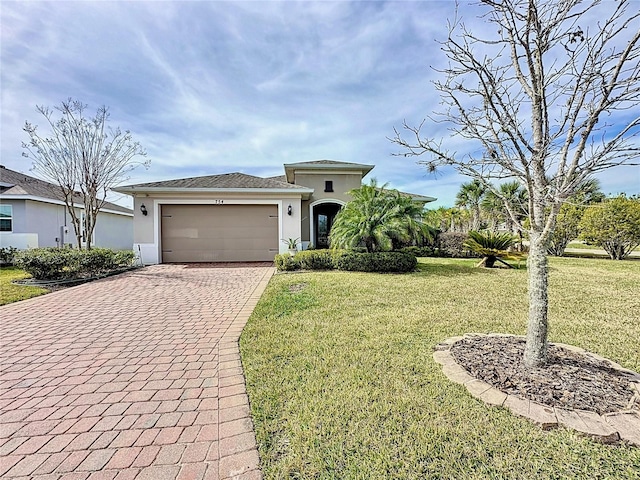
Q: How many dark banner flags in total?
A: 0